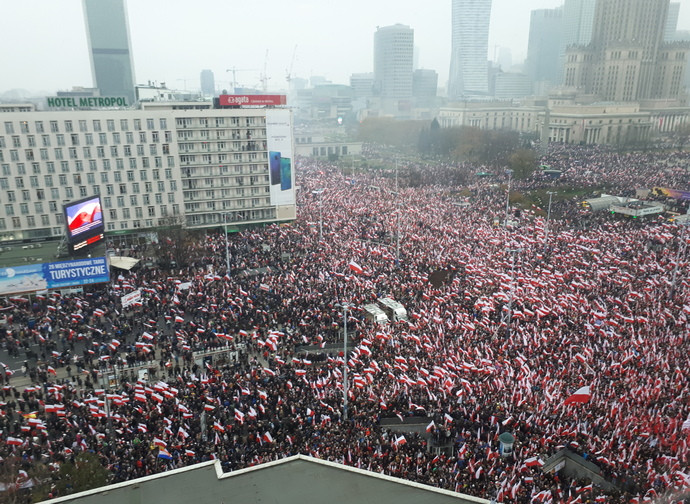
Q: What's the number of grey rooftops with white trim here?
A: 1